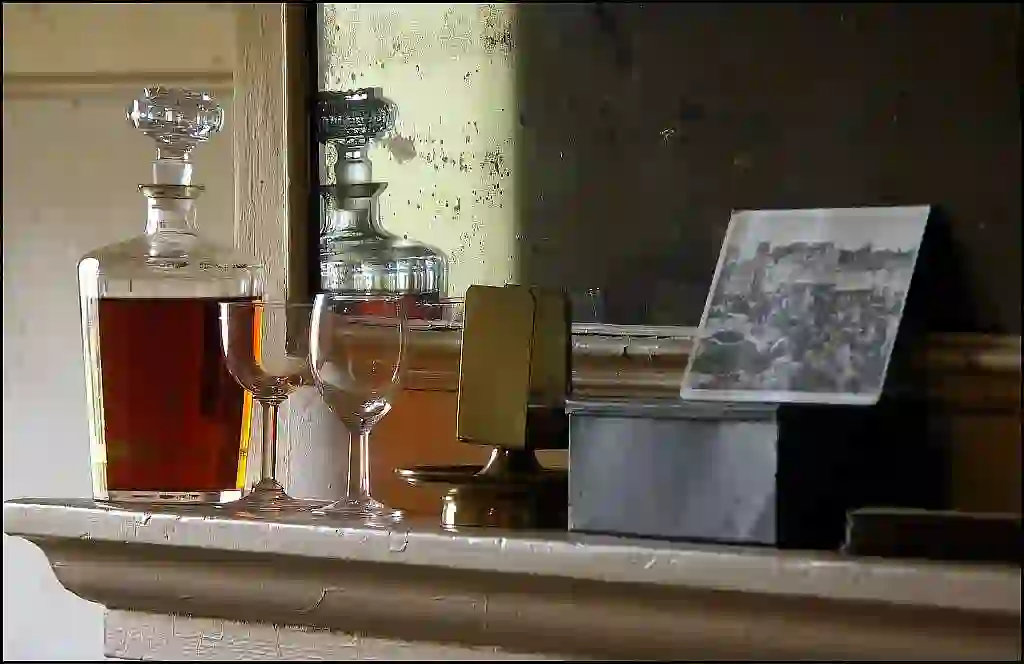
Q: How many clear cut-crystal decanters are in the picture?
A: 1